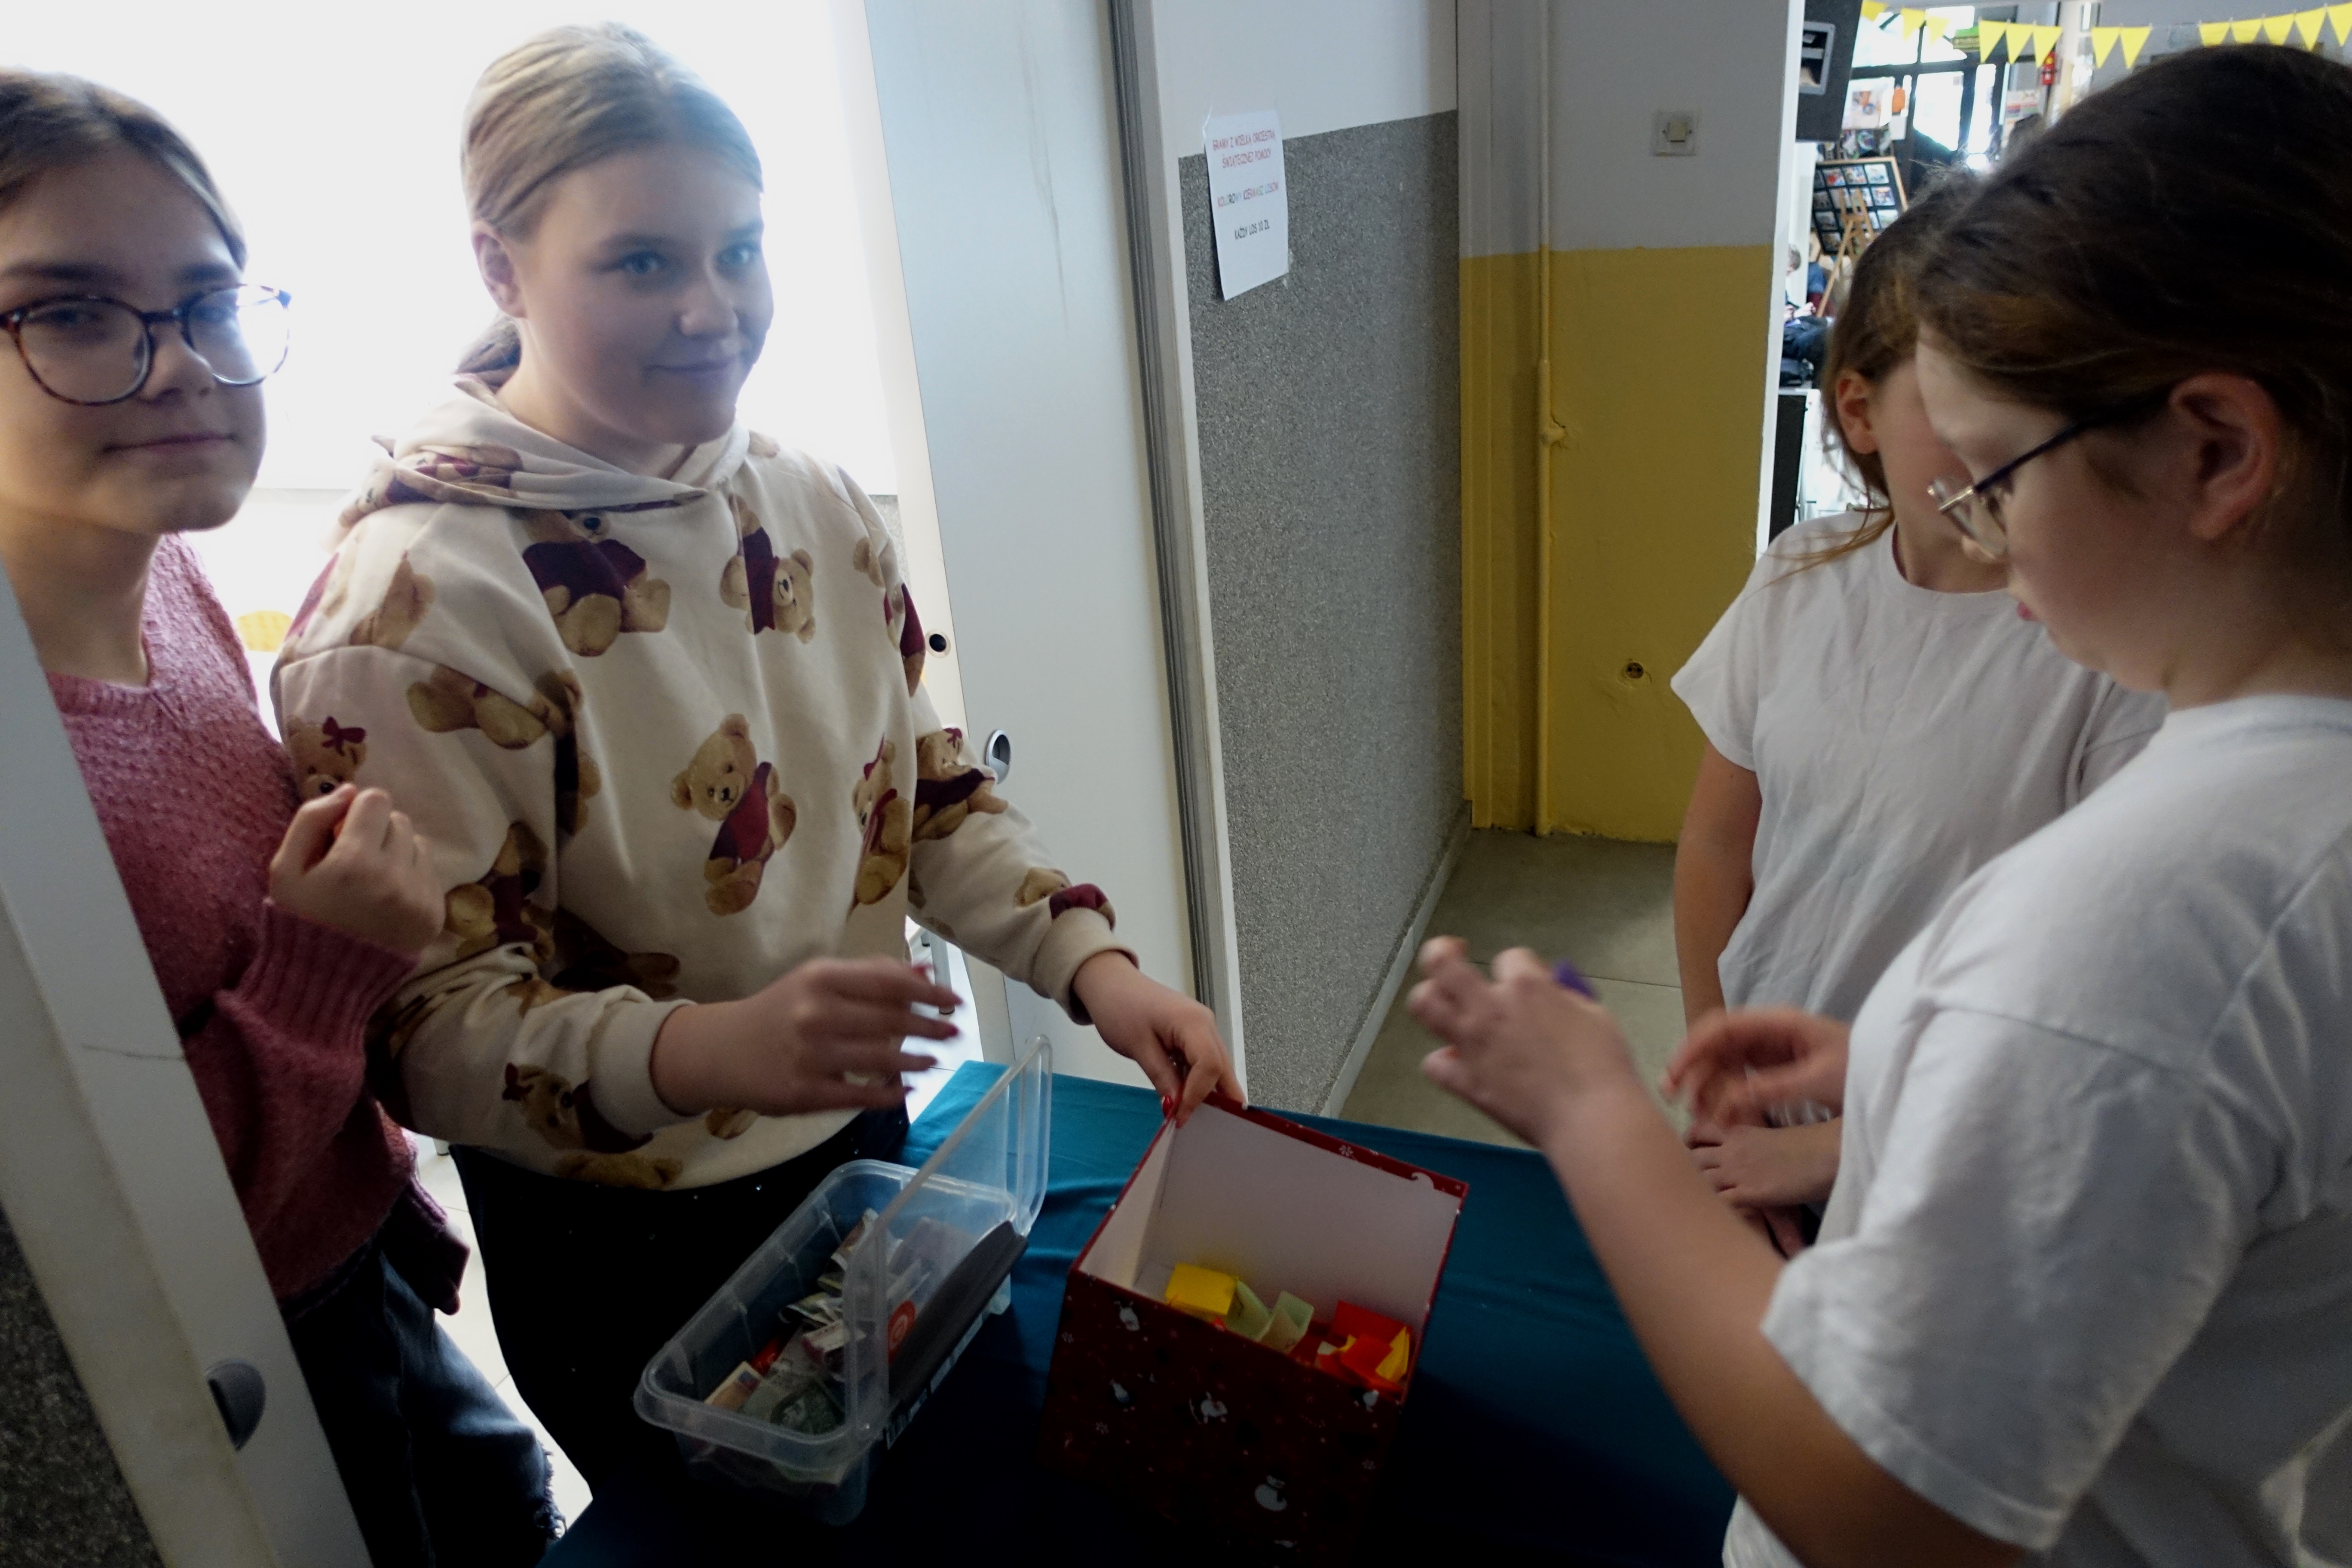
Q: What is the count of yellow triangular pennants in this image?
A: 13